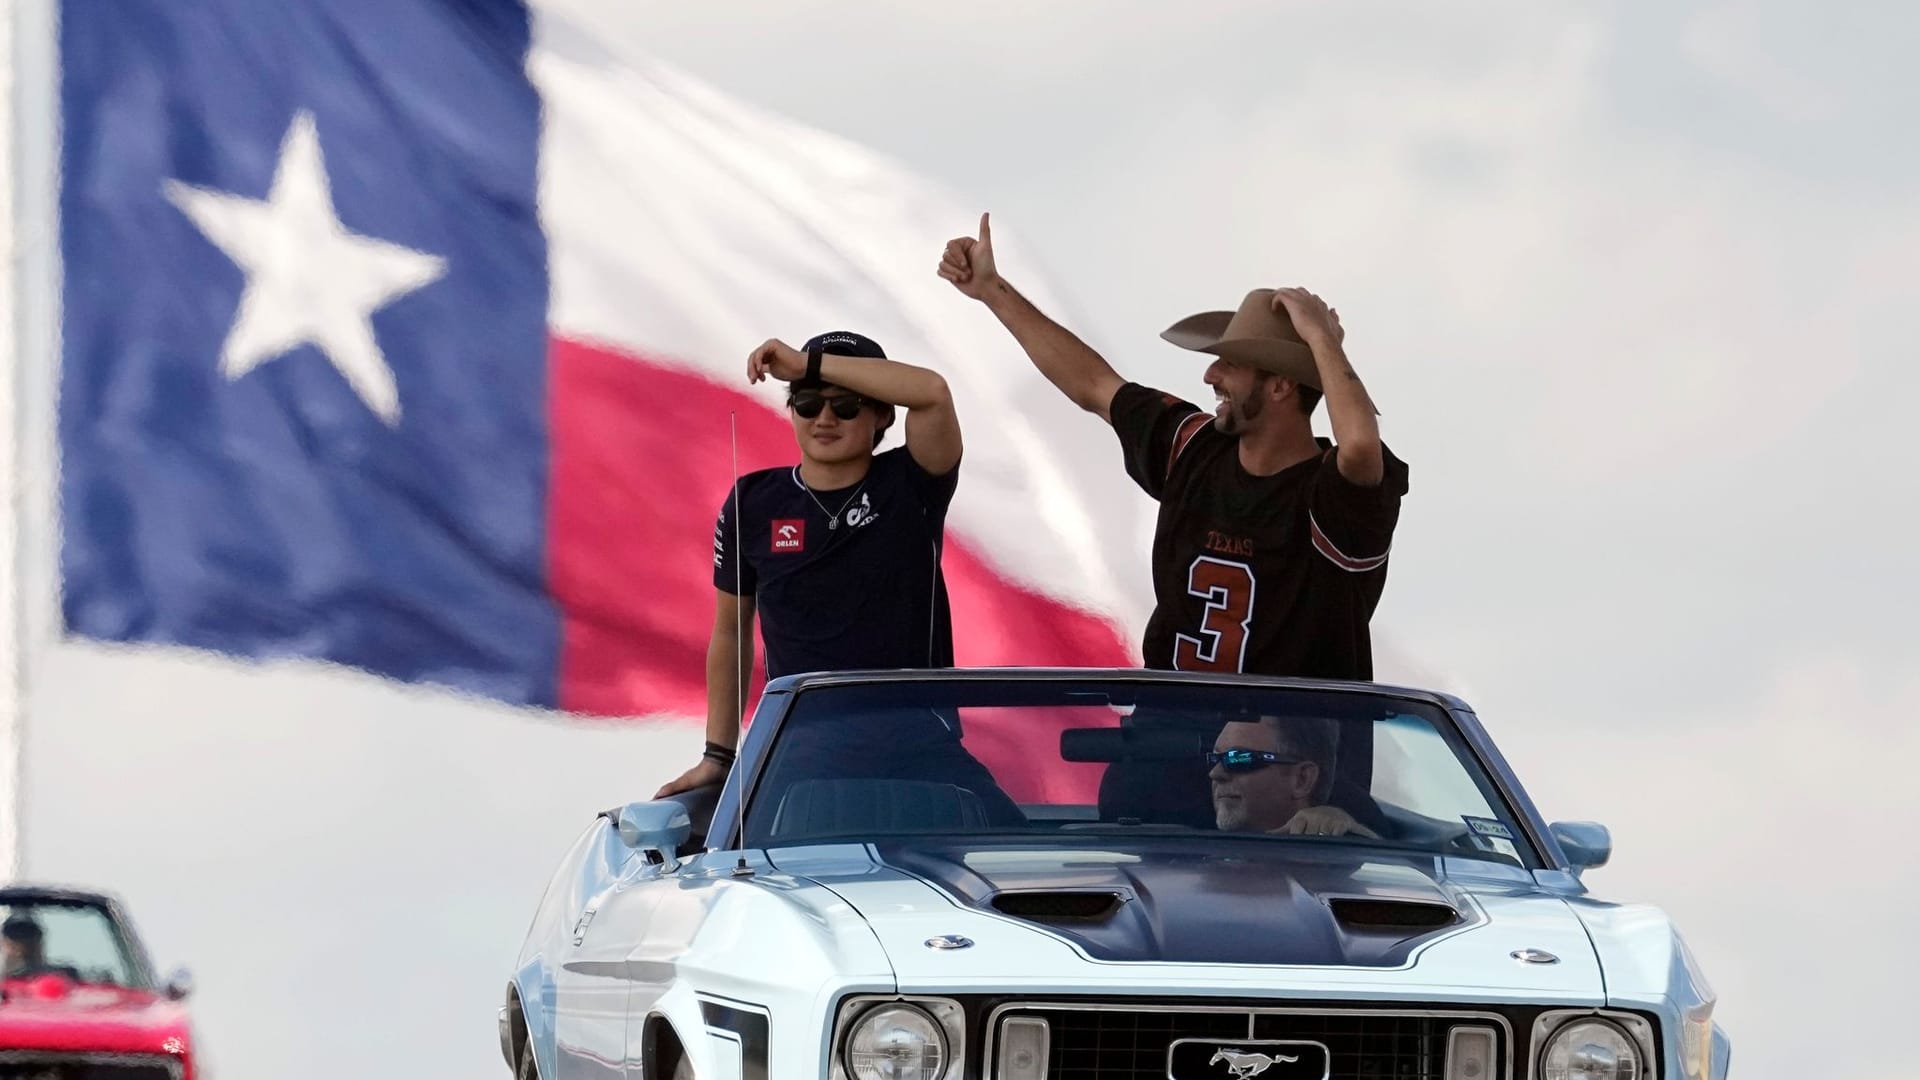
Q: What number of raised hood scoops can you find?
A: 2